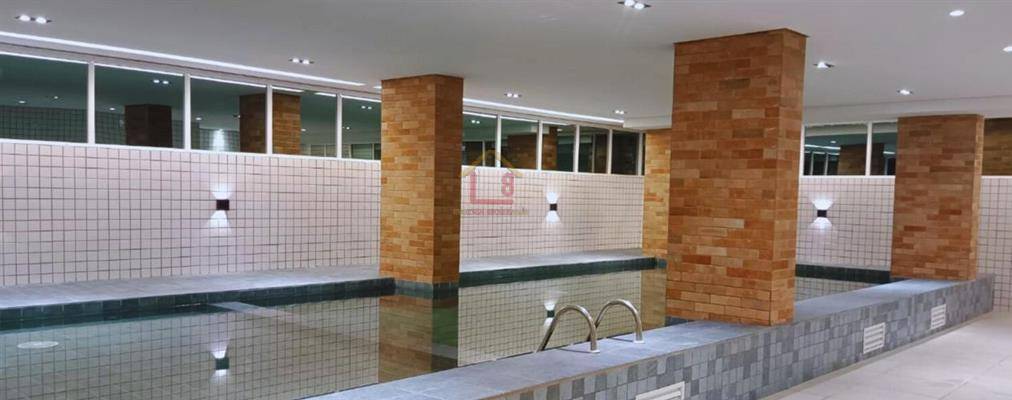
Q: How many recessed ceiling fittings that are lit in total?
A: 9